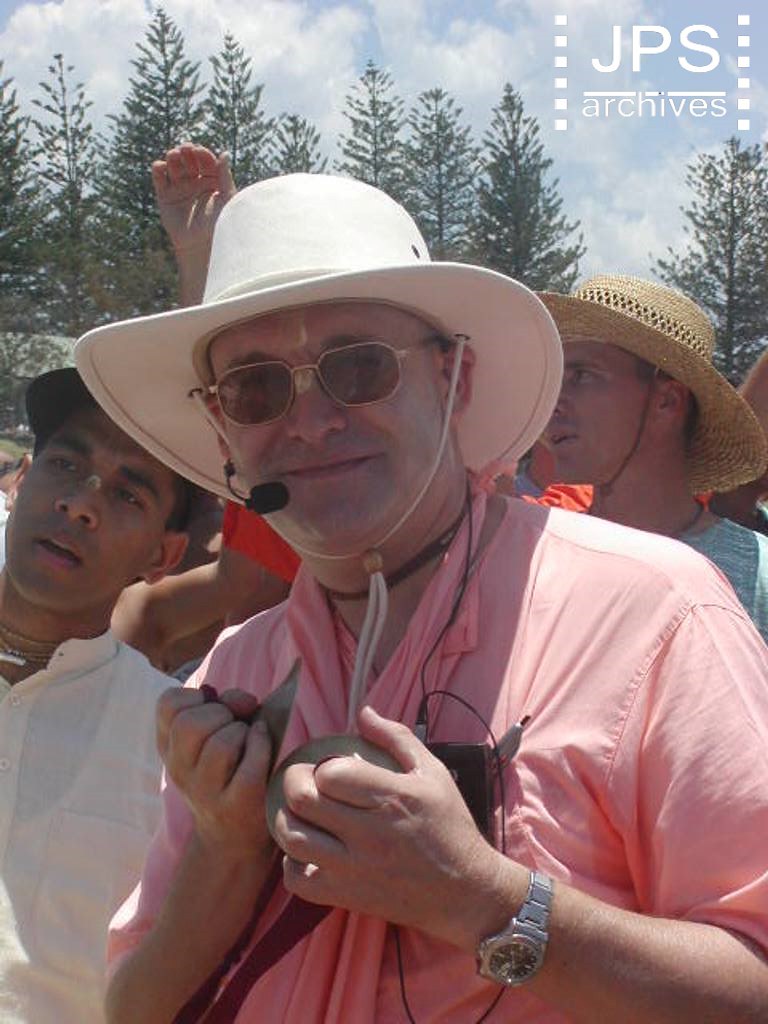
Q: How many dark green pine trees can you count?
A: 9